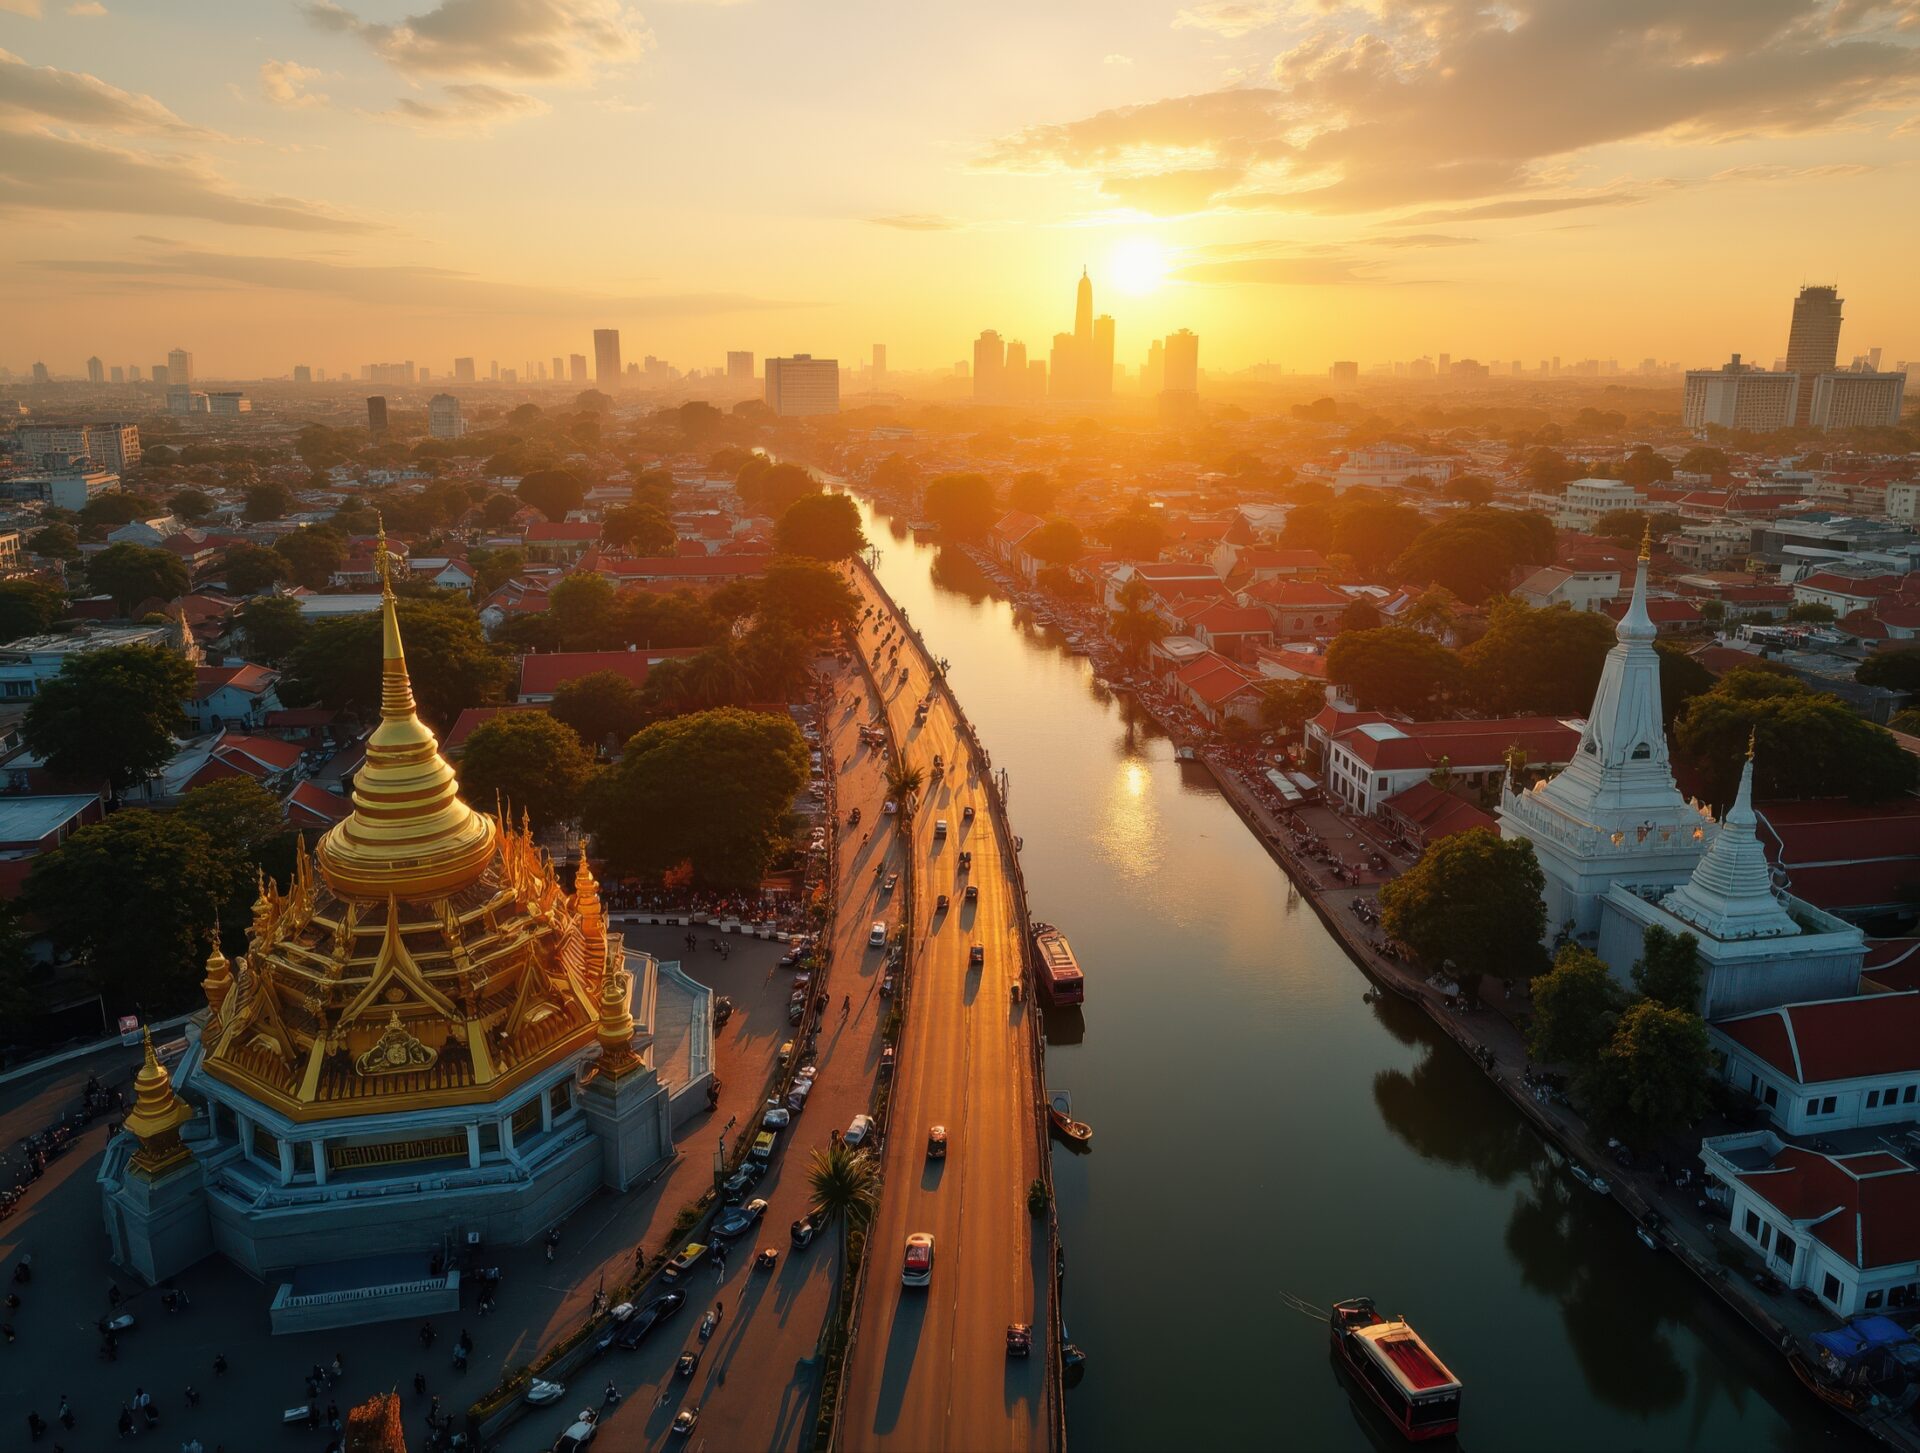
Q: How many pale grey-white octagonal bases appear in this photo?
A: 1